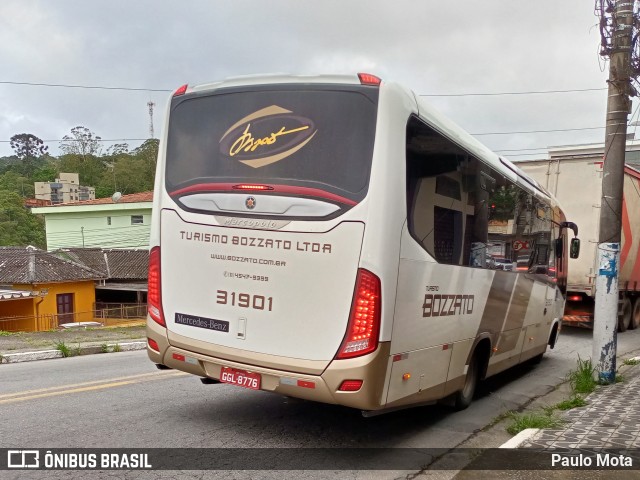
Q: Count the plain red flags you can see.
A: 0